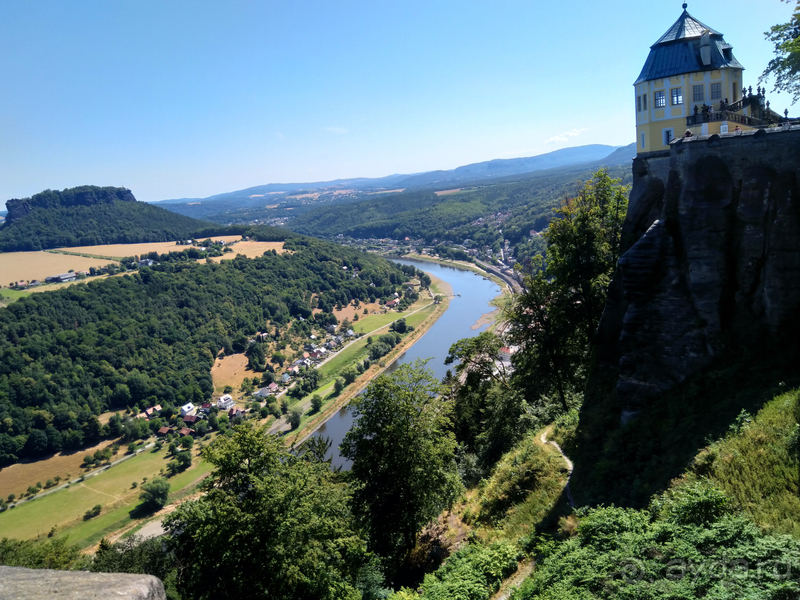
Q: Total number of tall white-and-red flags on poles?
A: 0